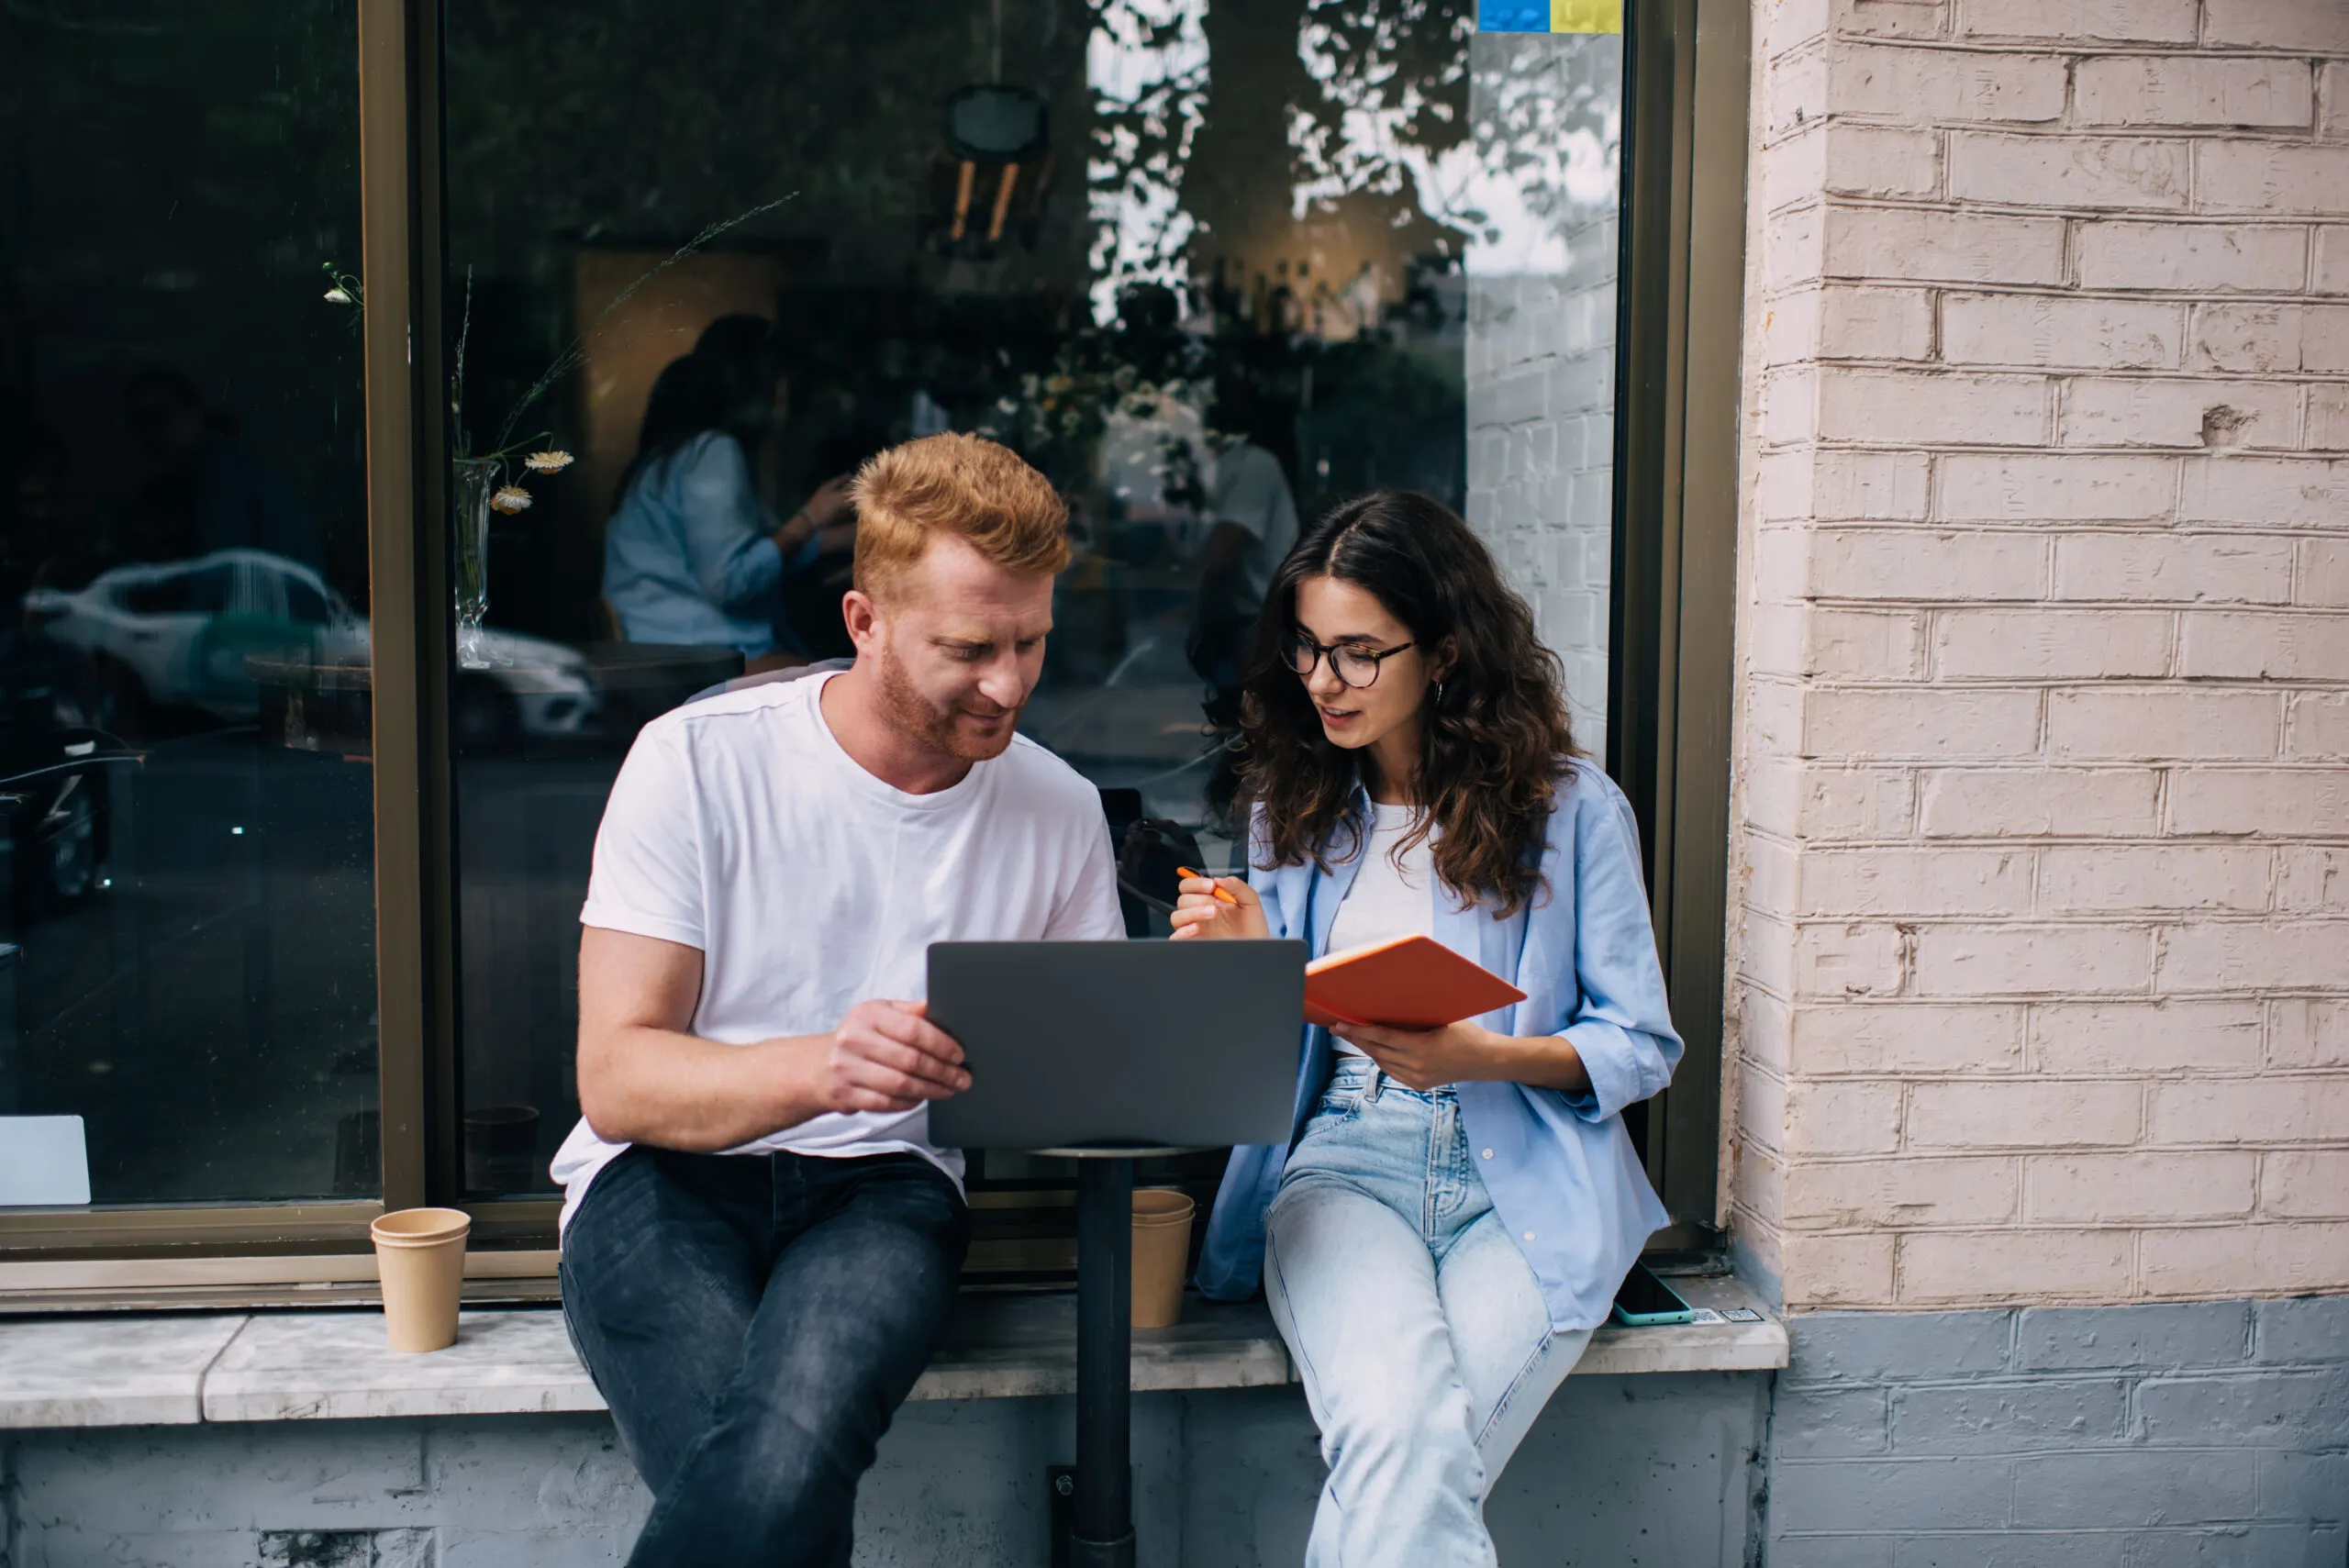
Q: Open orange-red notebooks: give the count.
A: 1